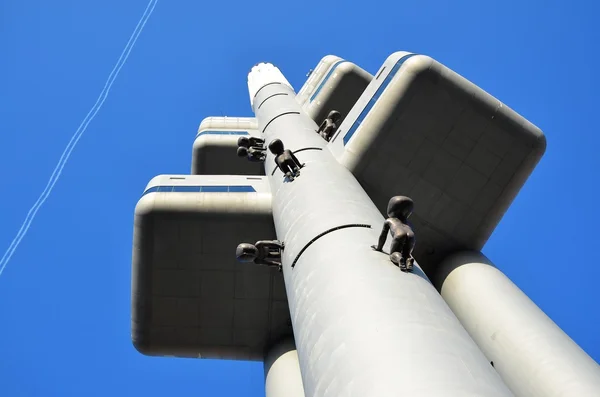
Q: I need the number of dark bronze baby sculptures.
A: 6